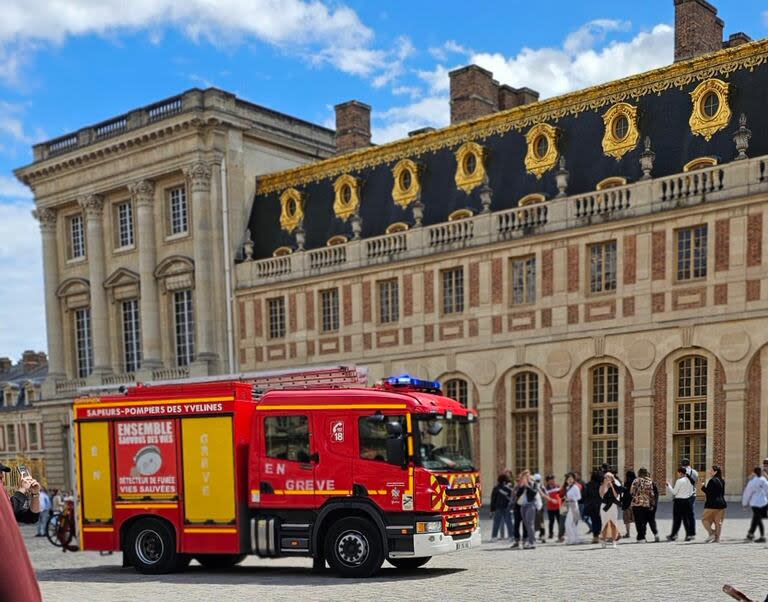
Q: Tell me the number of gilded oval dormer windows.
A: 7